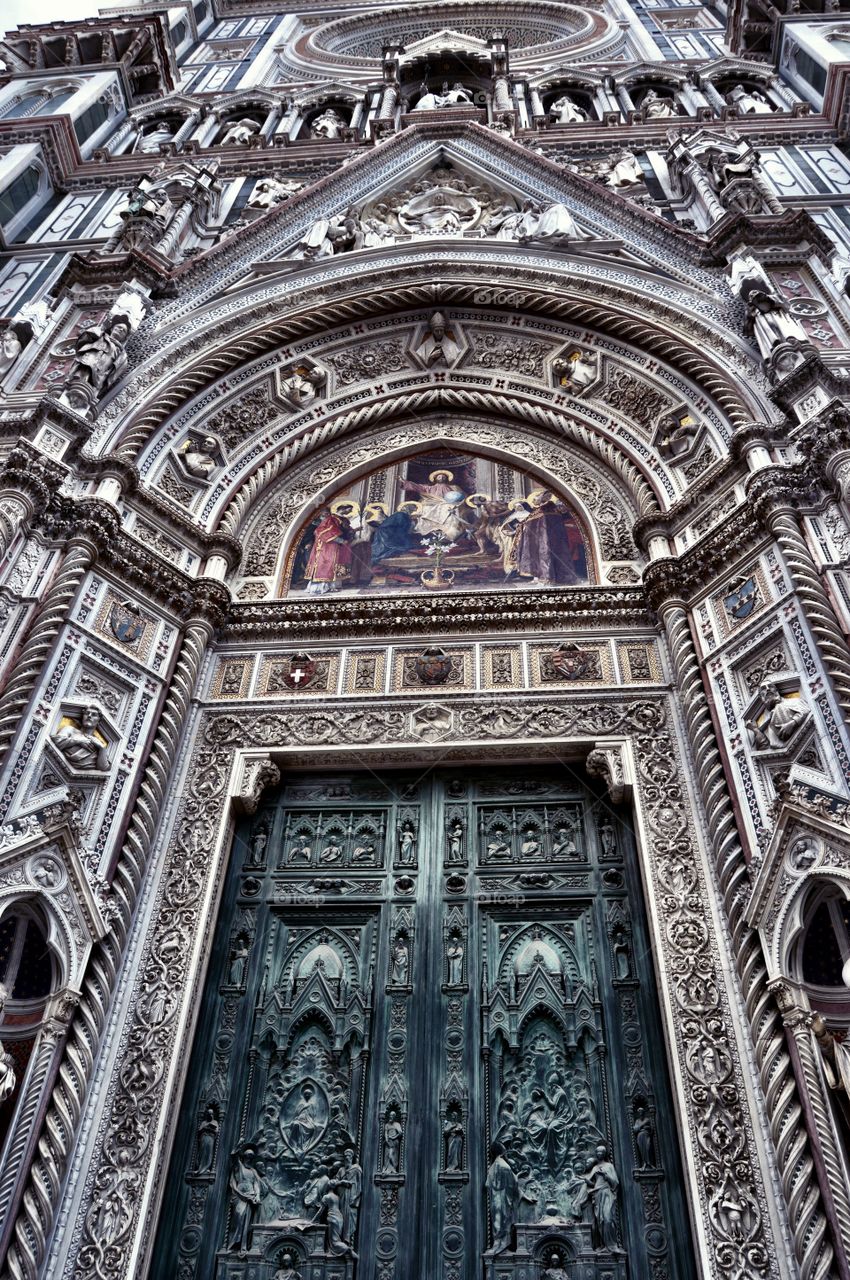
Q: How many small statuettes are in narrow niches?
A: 12